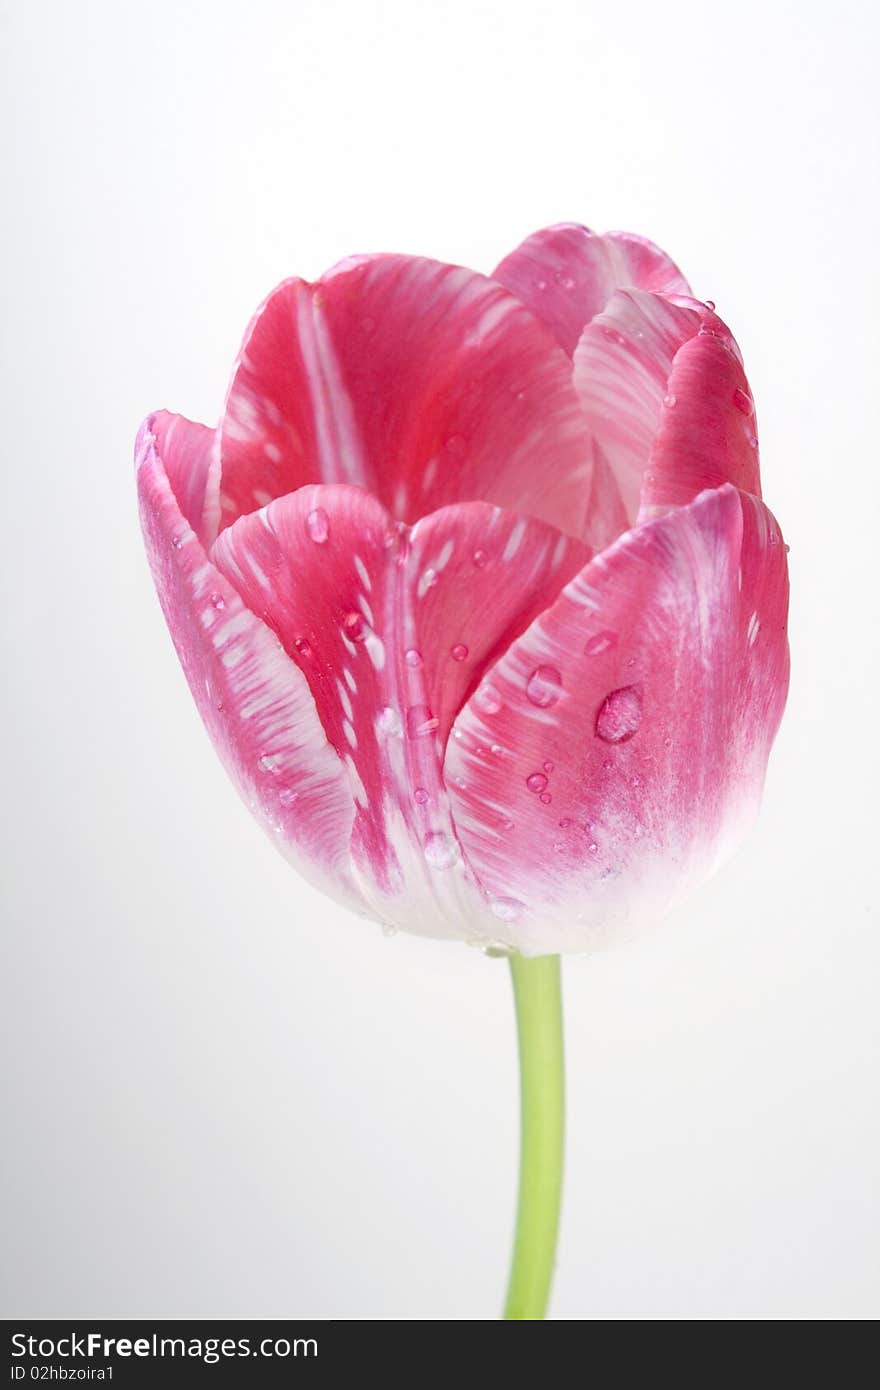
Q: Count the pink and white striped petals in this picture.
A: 6